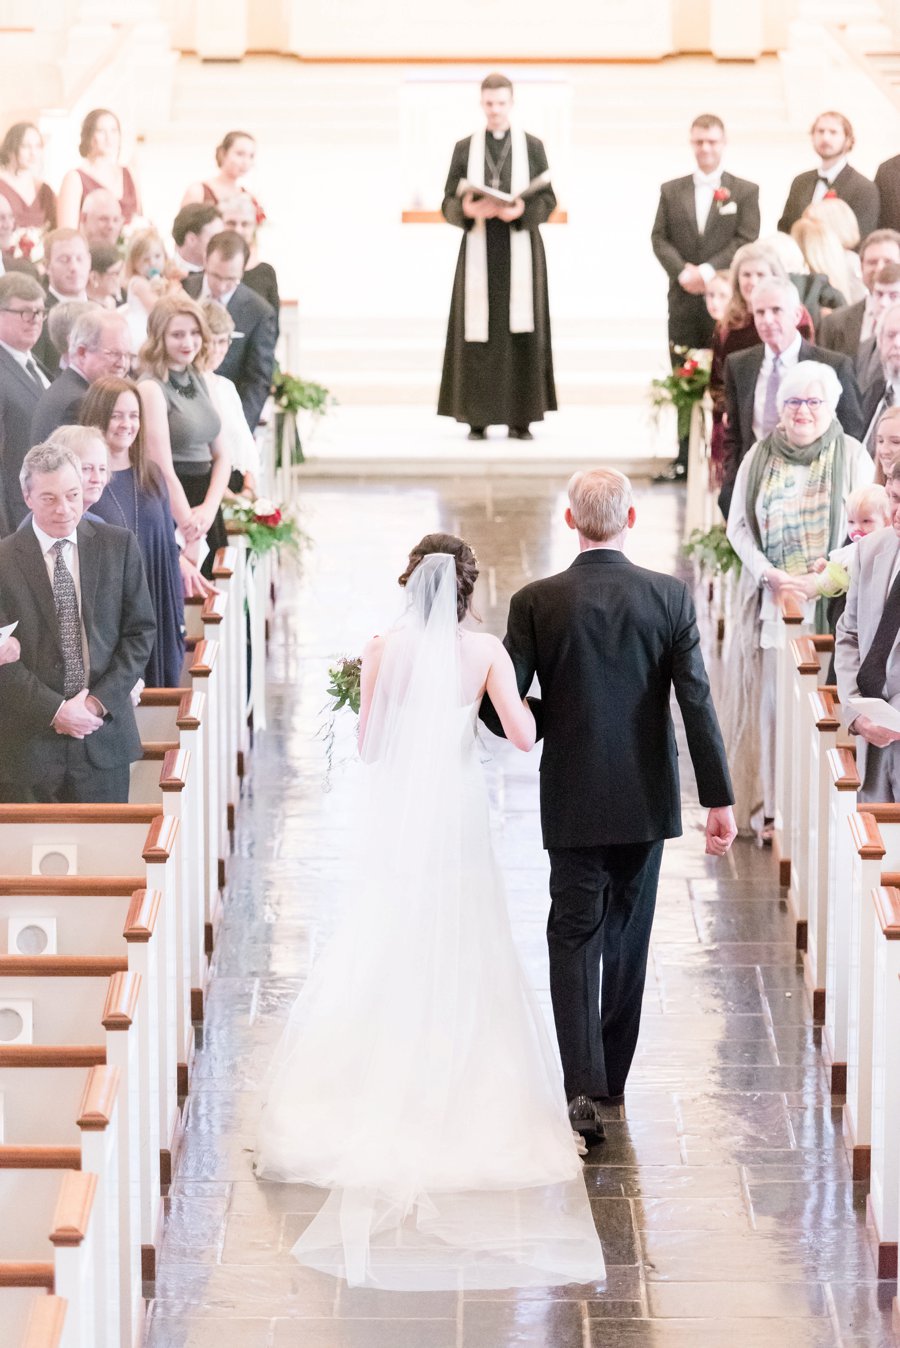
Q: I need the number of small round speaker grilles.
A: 3